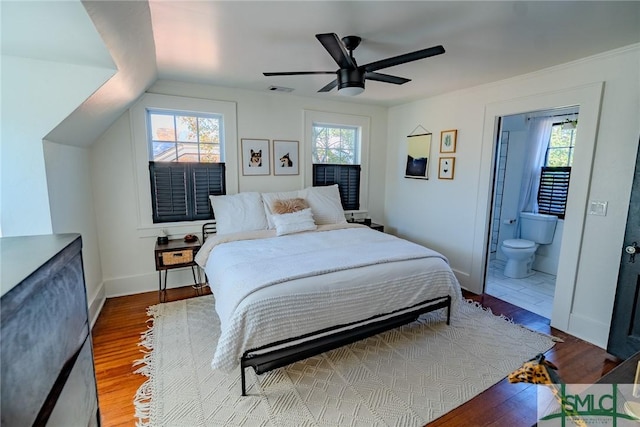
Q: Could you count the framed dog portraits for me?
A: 2